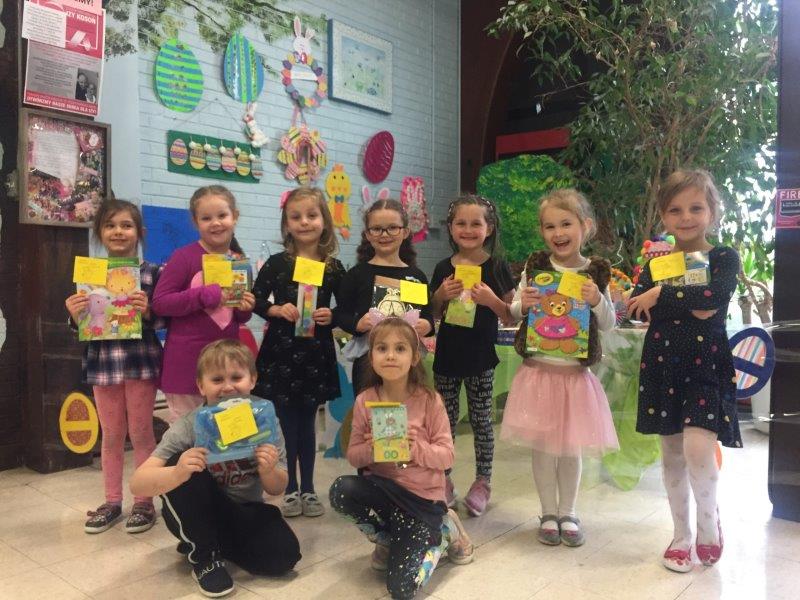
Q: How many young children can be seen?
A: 9